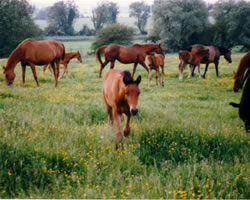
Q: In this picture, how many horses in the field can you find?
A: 9